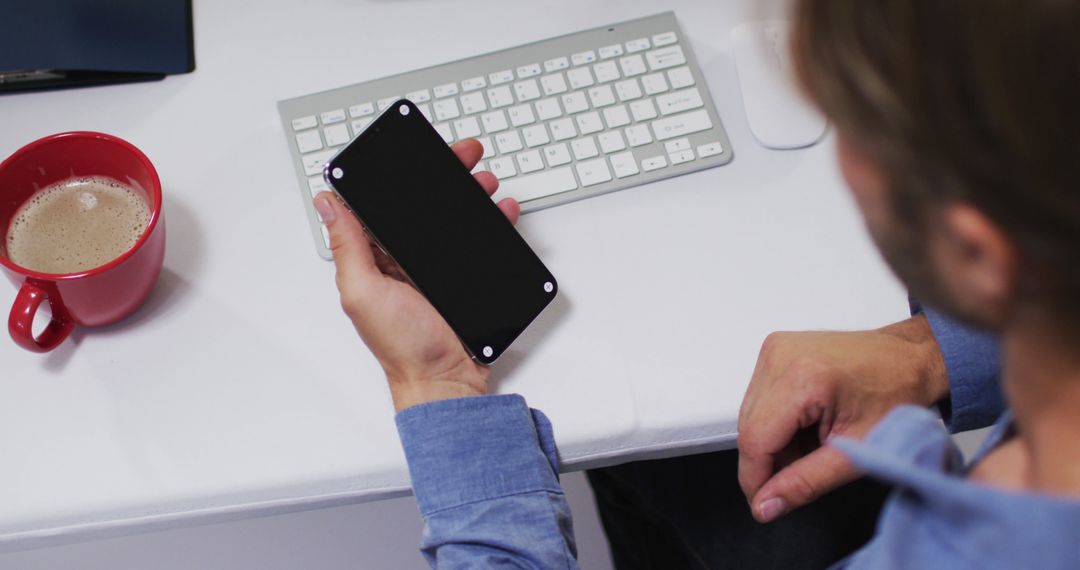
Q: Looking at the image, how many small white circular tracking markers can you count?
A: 4